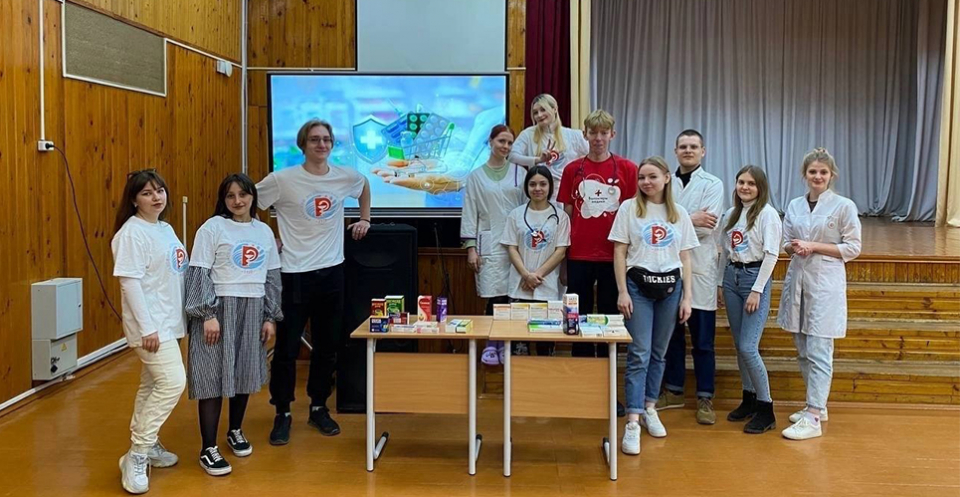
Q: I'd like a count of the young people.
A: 11